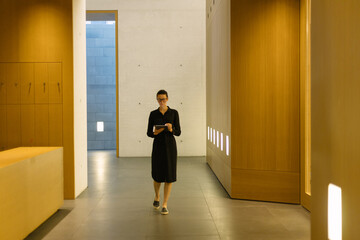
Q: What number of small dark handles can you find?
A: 5